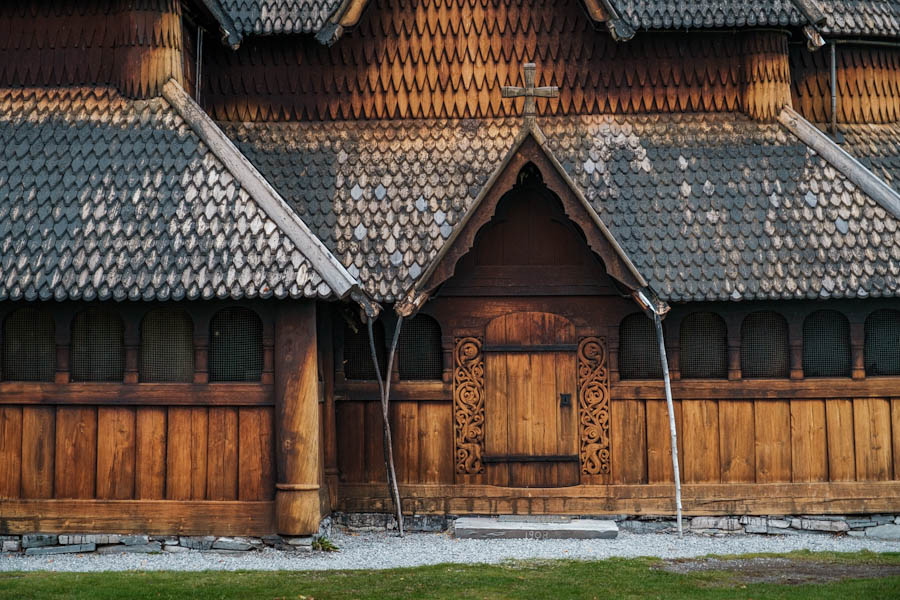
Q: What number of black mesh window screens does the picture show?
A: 11